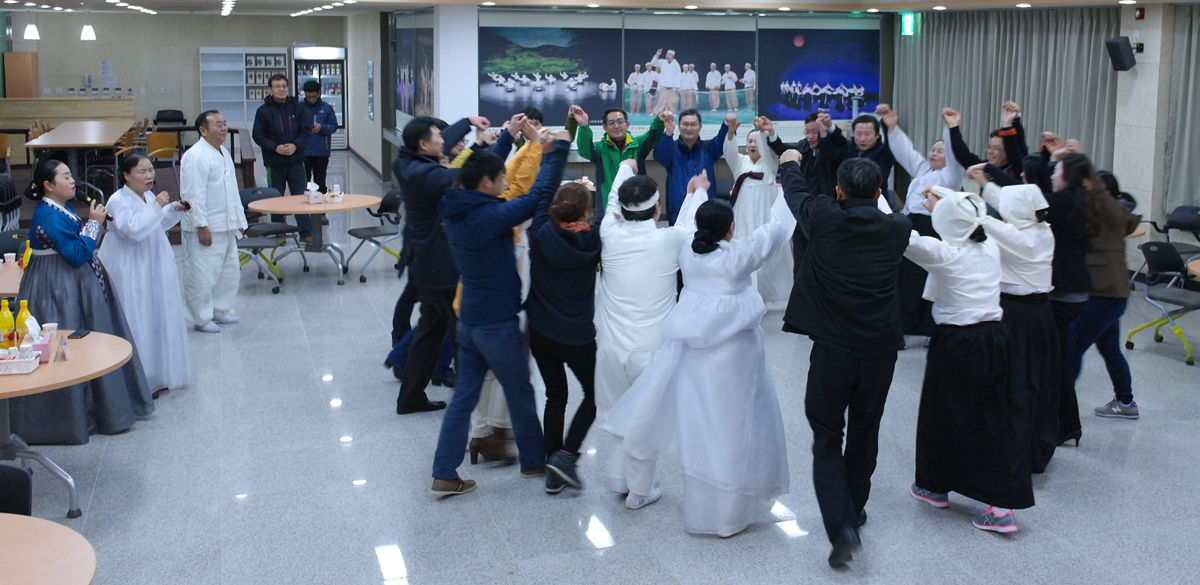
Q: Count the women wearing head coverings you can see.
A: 2